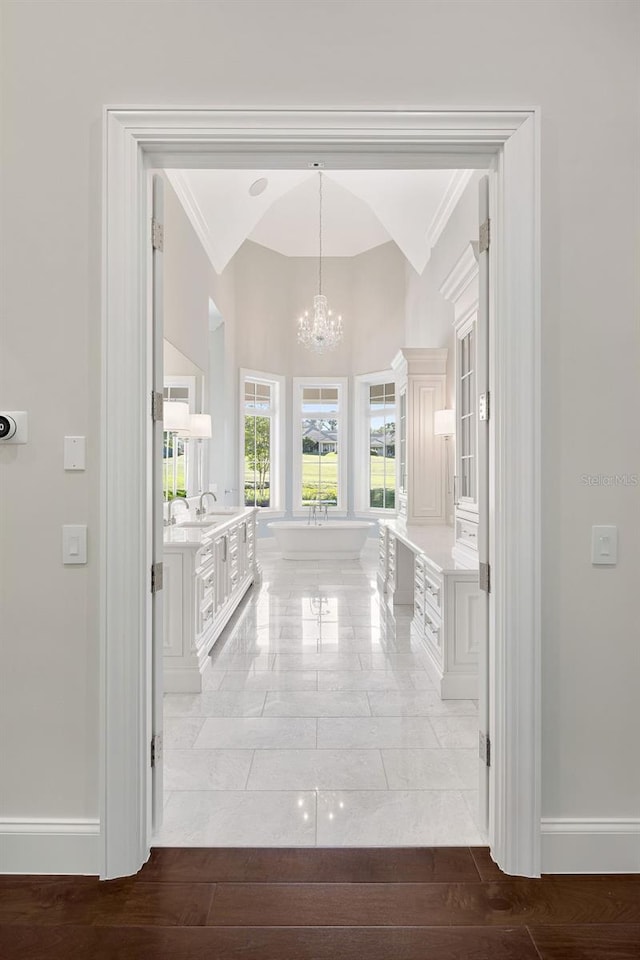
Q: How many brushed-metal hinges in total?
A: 8